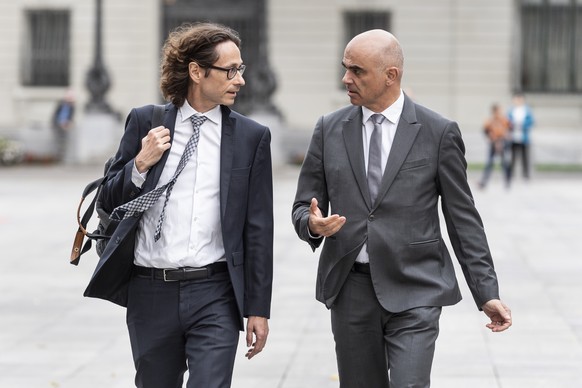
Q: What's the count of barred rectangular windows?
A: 3